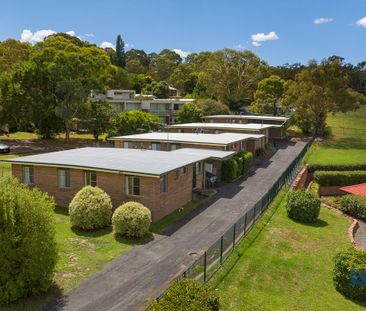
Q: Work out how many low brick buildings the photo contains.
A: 4